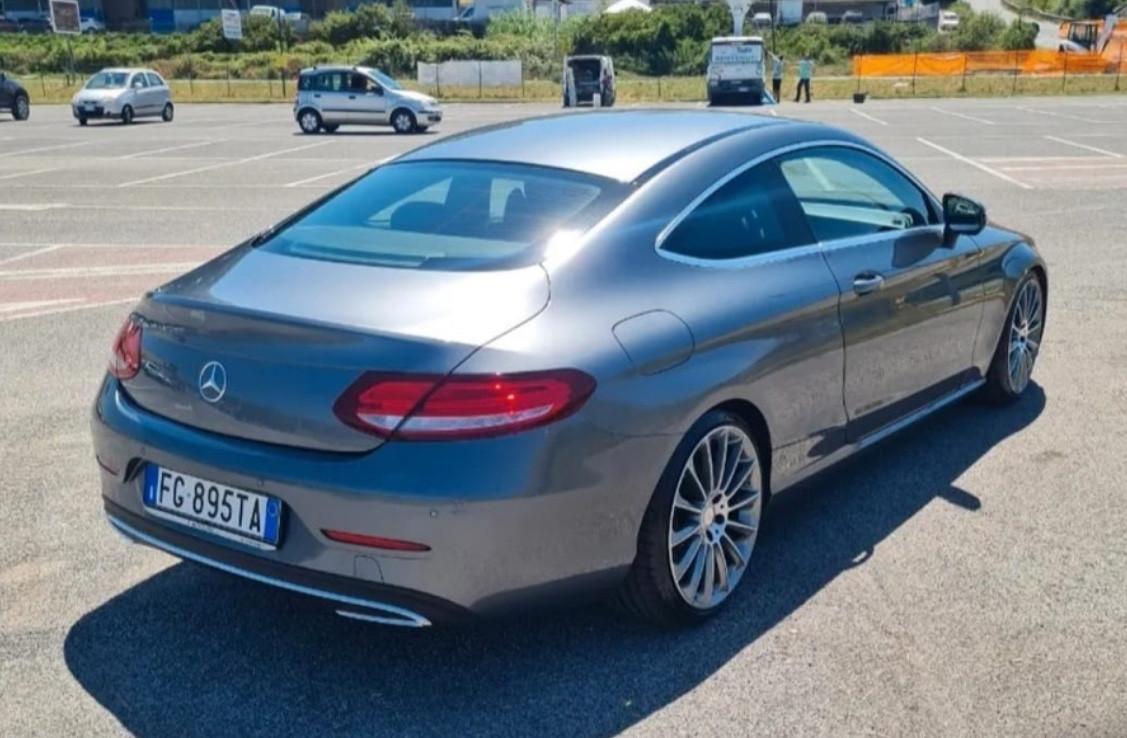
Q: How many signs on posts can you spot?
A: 2